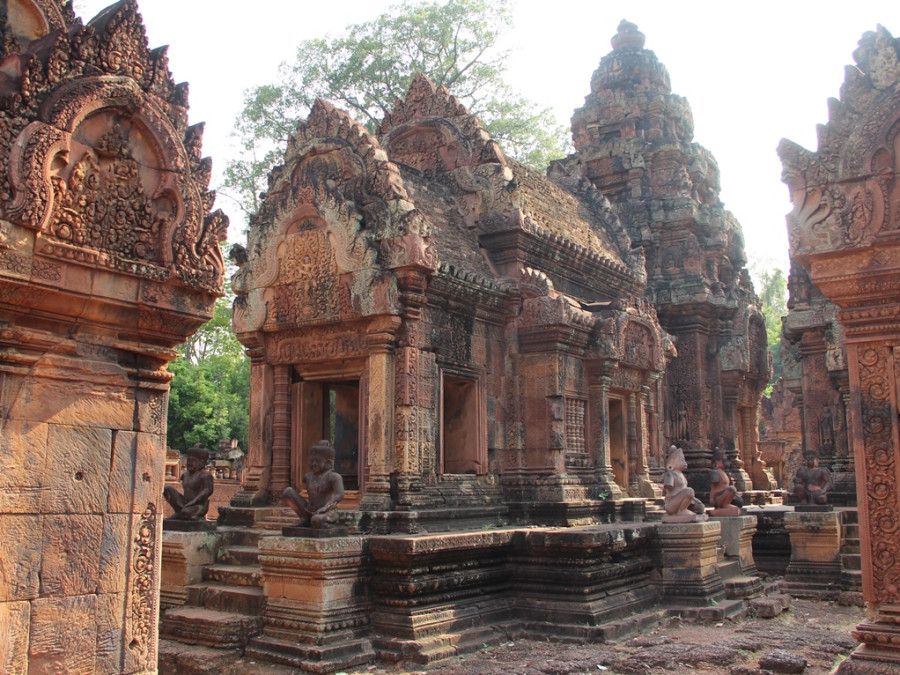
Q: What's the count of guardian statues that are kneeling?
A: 5